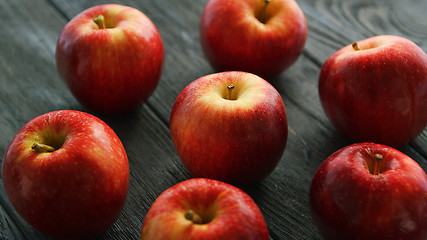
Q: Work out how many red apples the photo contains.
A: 7